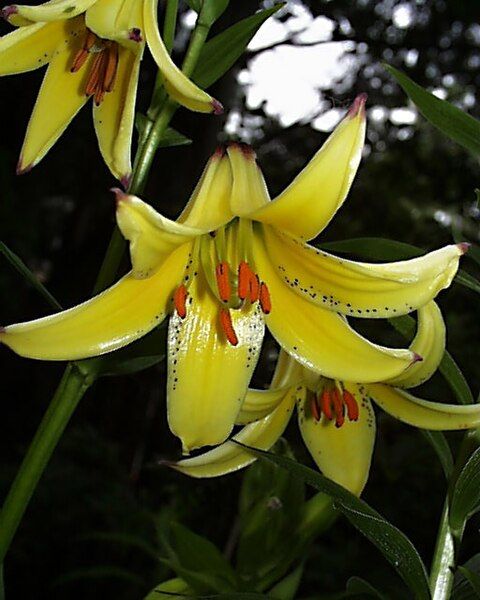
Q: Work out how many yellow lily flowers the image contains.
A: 3